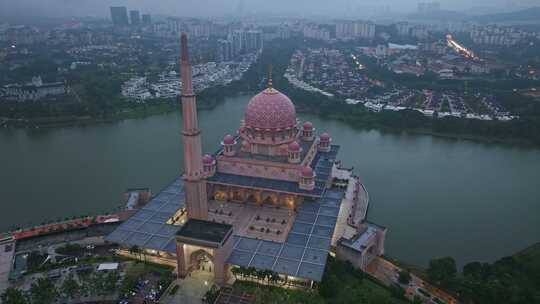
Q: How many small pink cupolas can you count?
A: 6